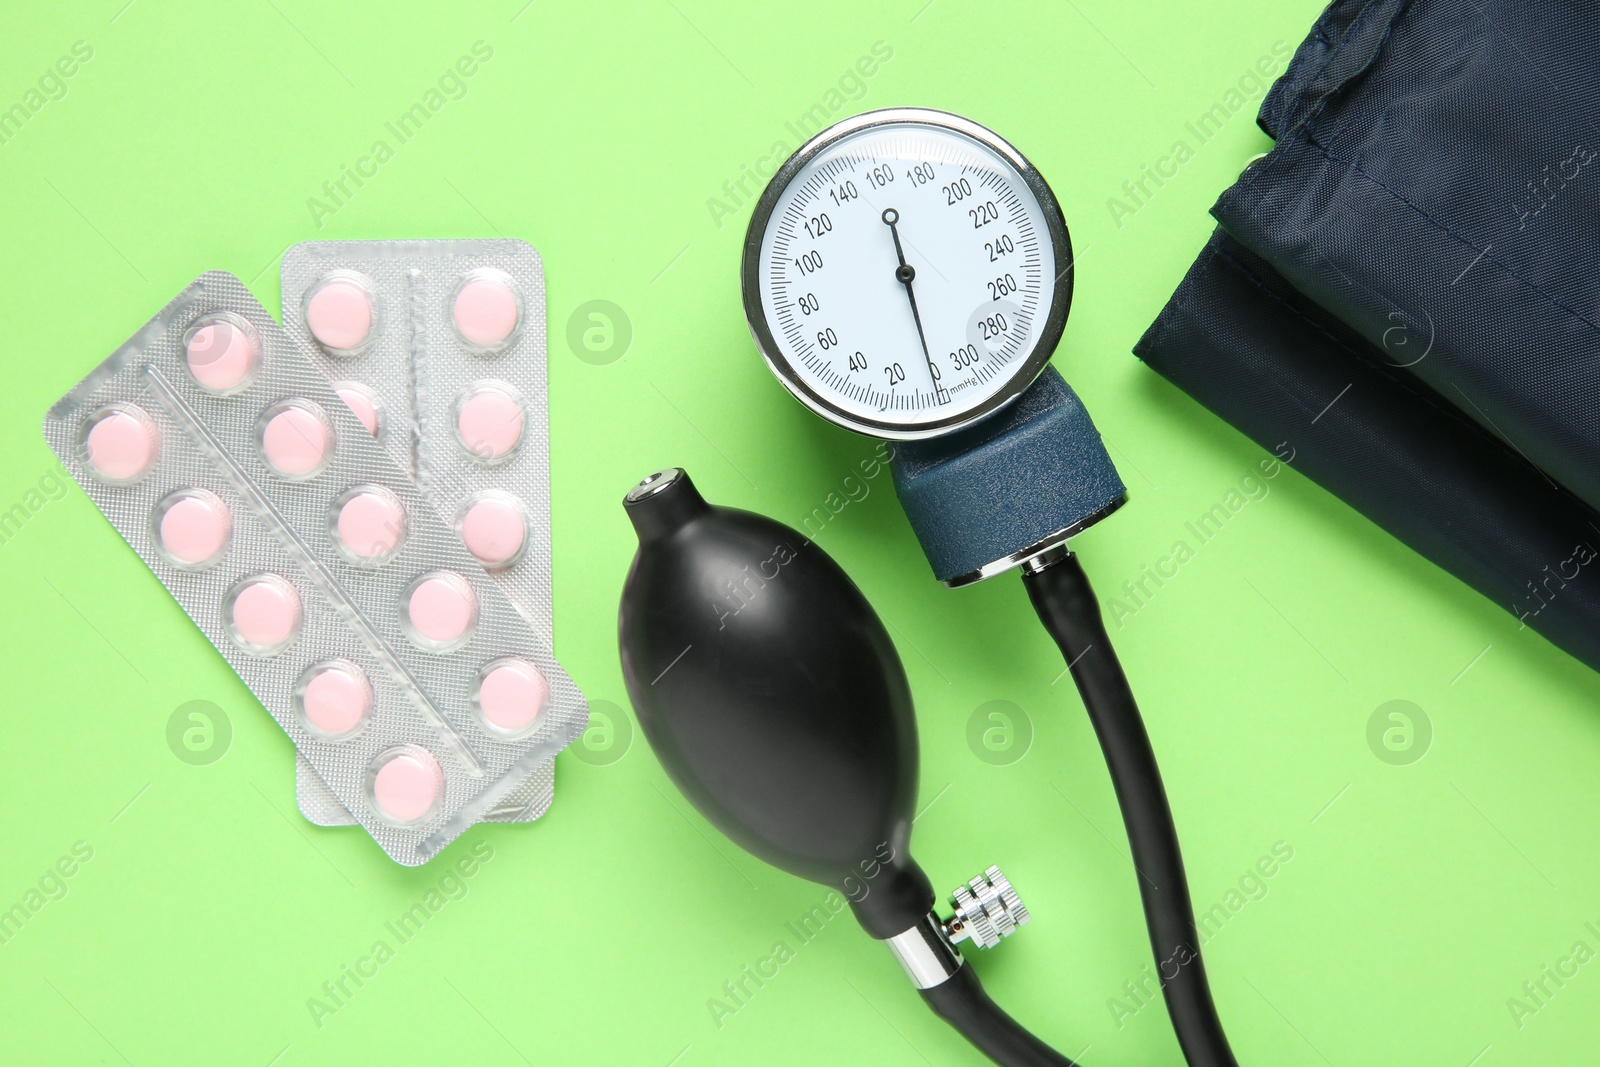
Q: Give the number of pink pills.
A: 15